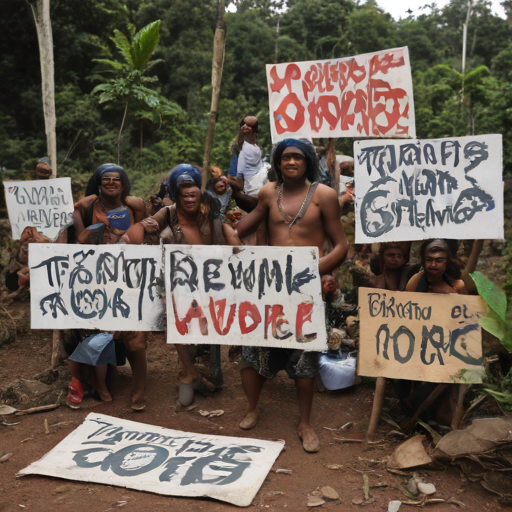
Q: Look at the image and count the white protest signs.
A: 6